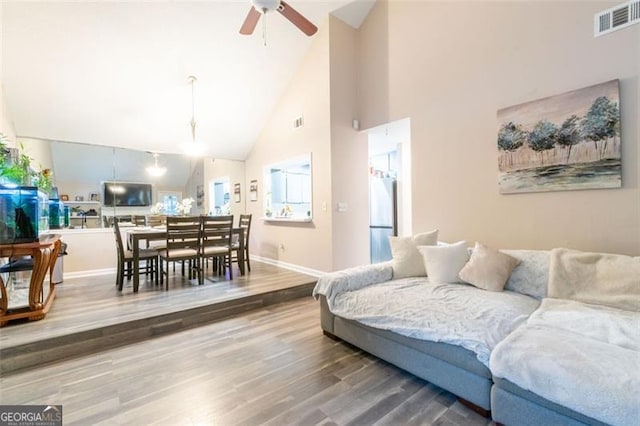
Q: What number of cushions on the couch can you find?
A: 3